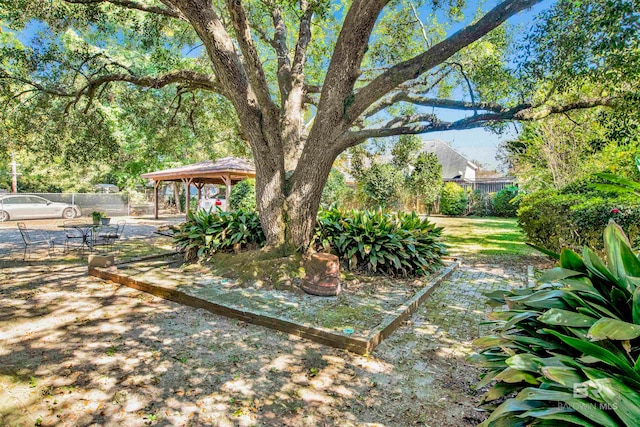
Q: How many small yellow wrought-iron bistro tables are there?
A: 0